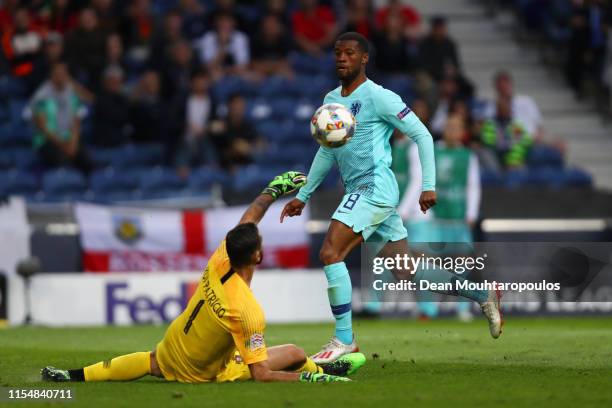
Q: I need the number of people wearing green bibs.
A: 2